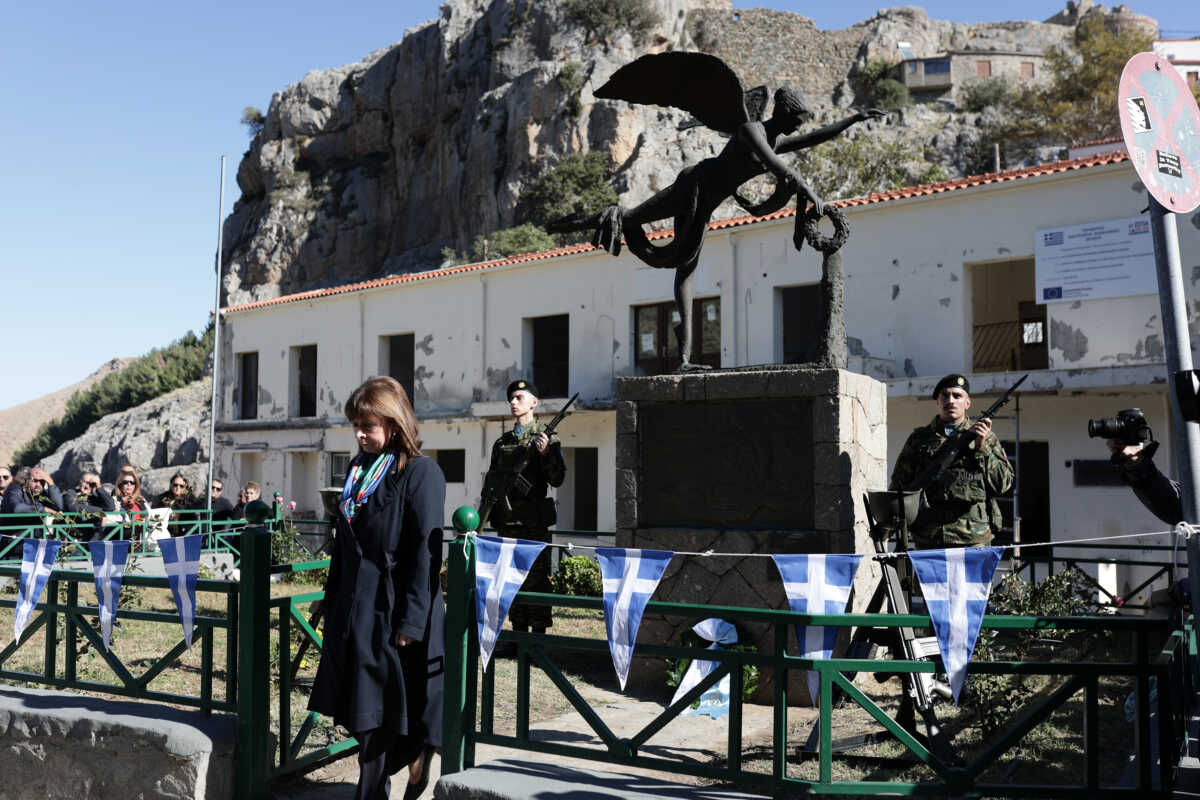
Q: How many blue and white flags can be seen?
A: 7